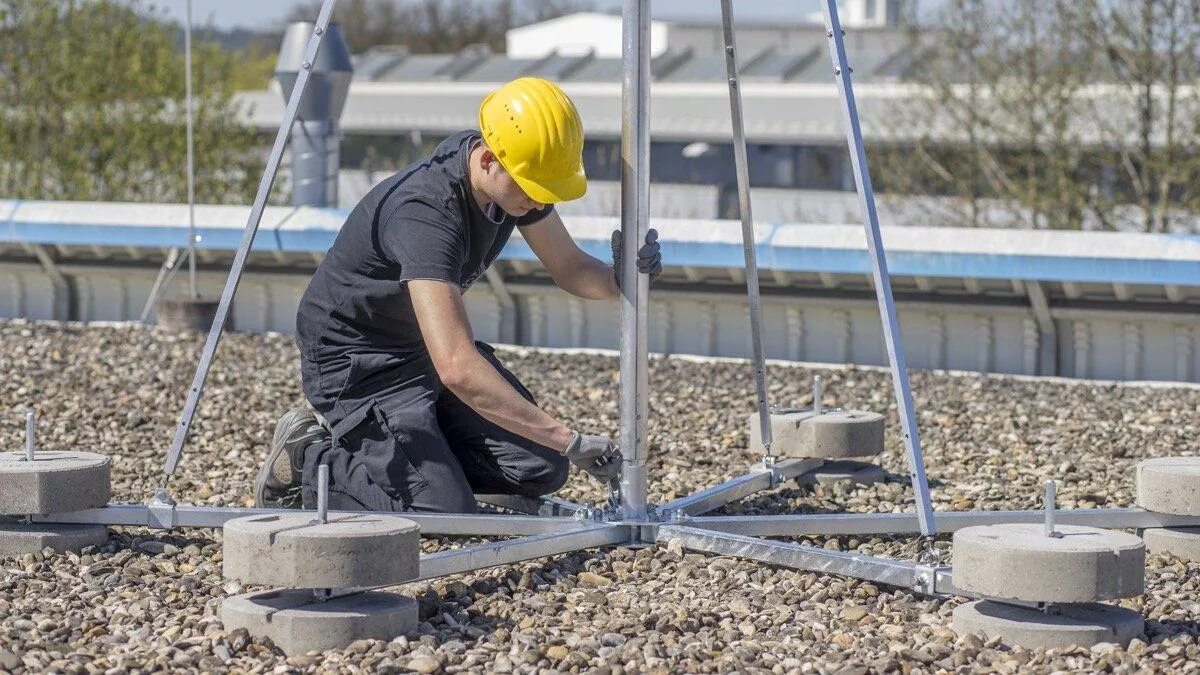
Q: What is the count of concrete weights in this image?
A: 10